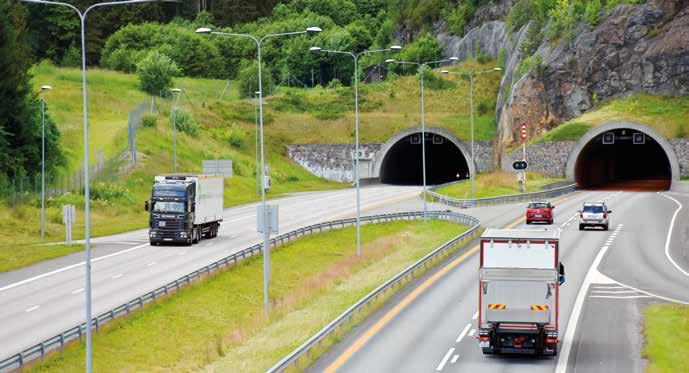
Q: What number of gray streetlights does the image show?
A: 8